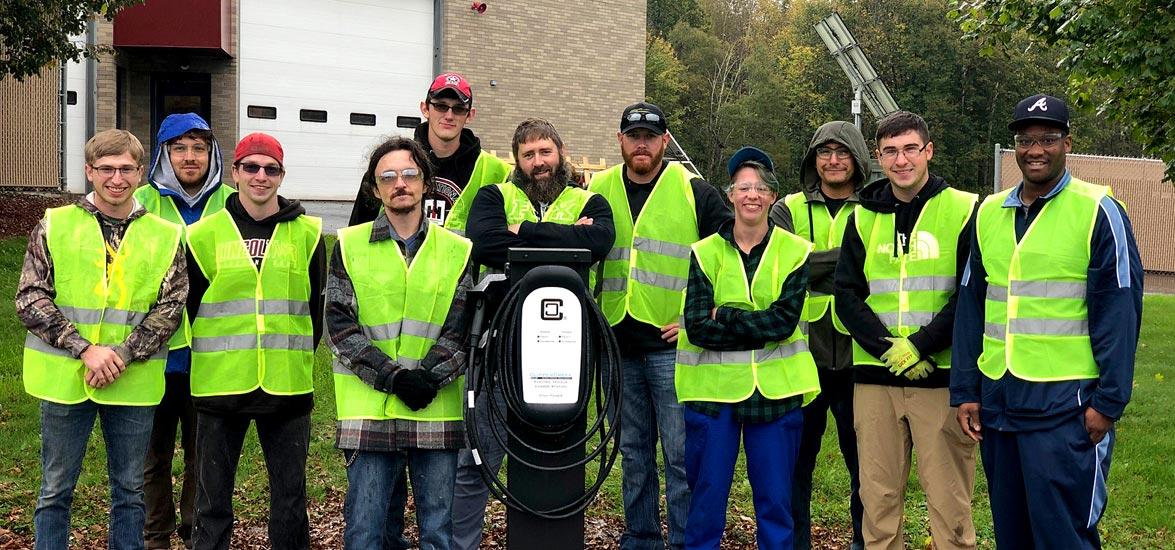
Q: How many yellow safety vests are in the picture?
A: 11